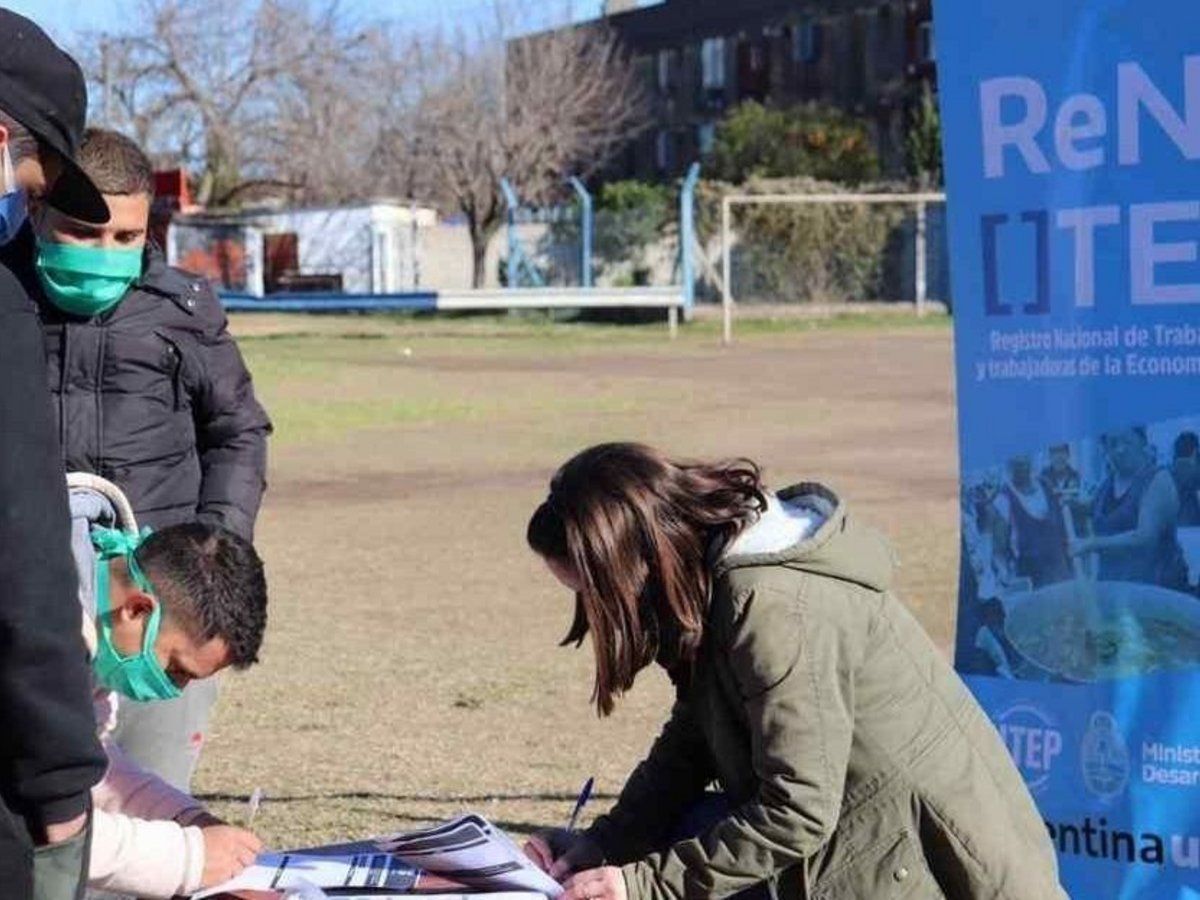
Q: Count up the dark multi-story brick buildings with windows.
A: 1